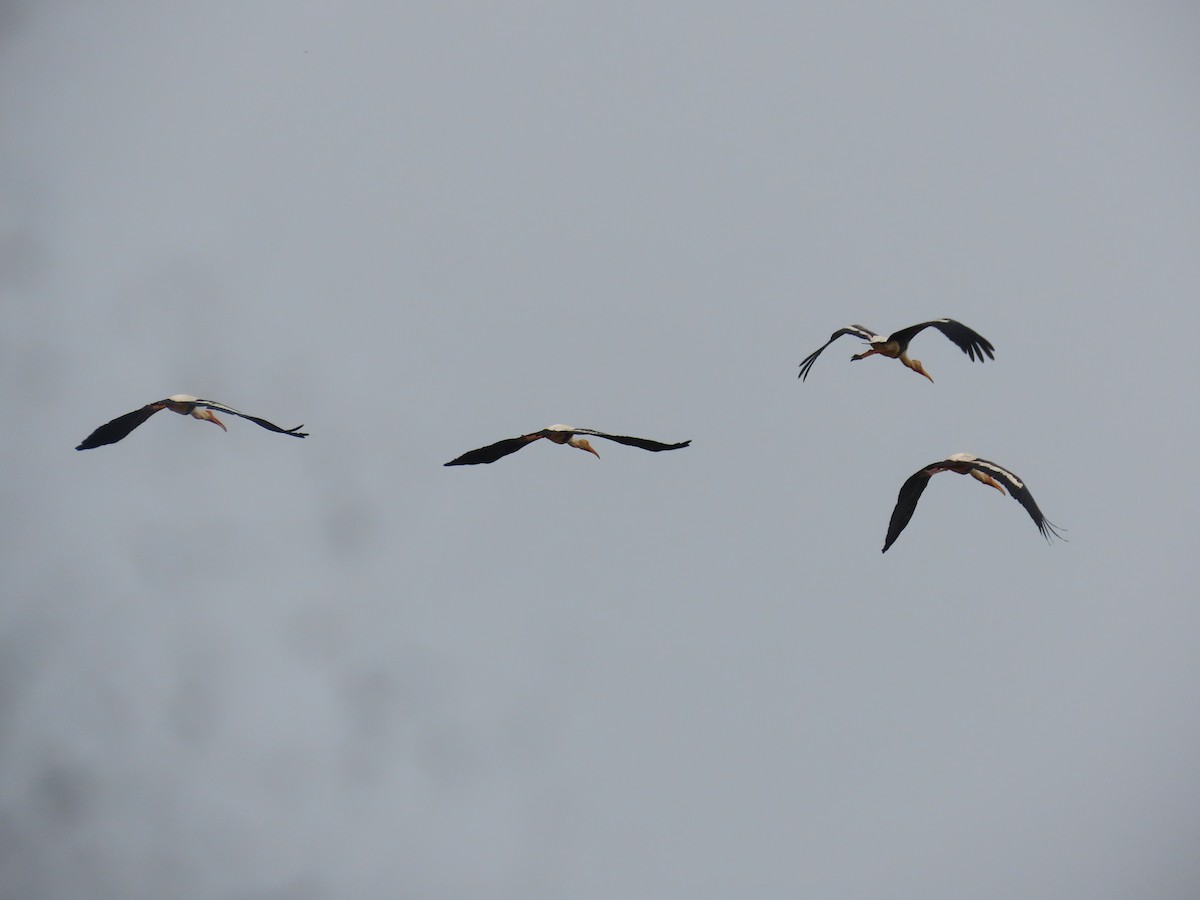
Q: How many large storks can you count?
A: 4